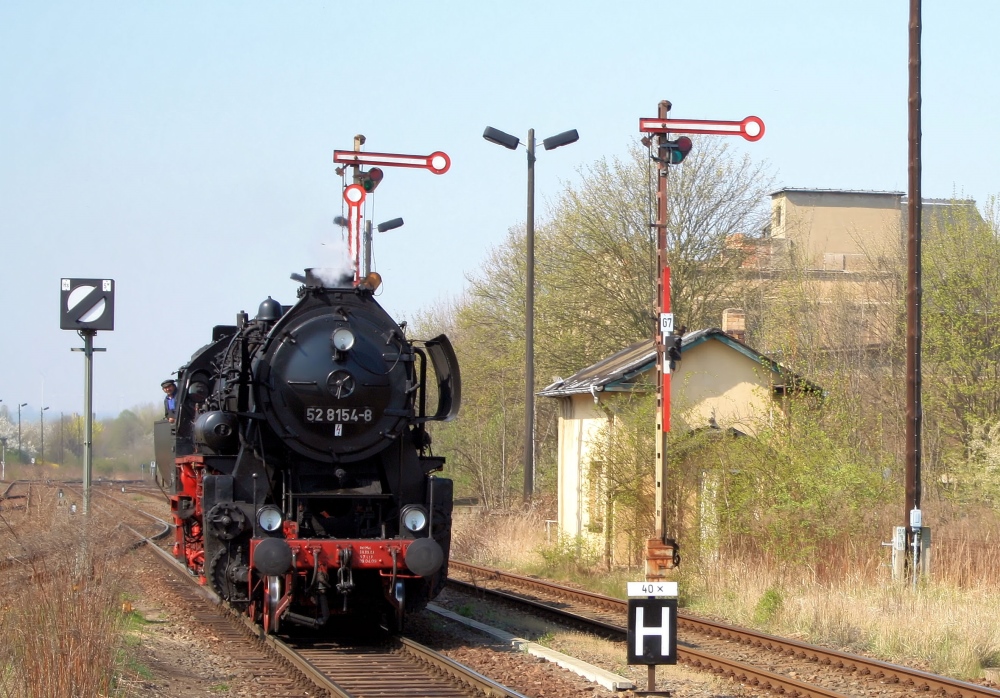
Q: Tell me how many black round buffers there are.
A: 2